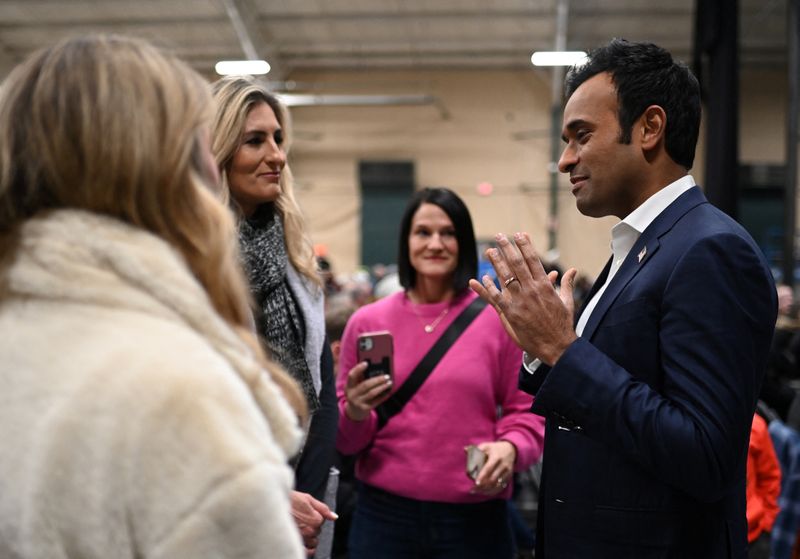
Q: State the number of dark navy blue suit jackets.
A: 1